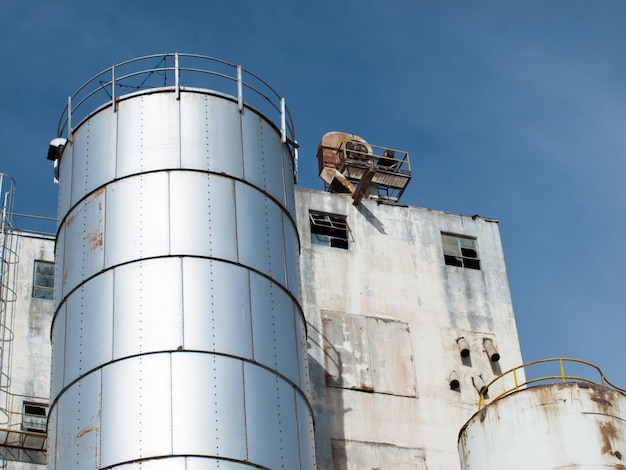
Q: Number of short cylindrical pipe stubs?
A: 4